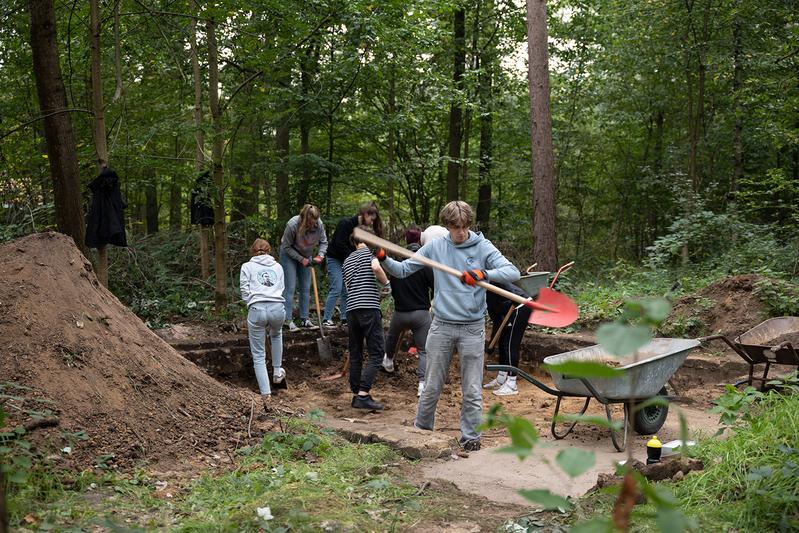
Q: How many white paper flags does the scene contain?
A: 0